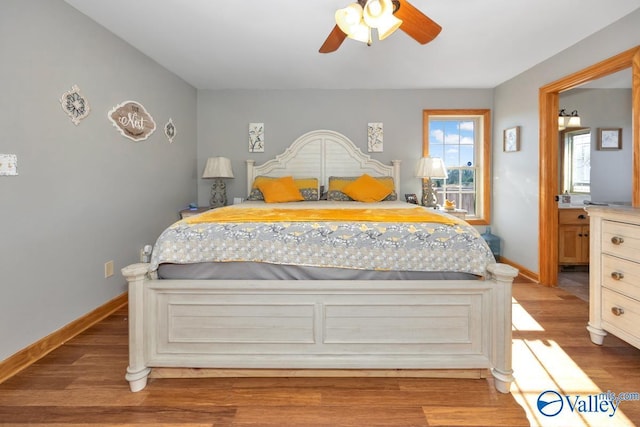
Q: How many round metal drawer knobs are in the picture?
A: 3